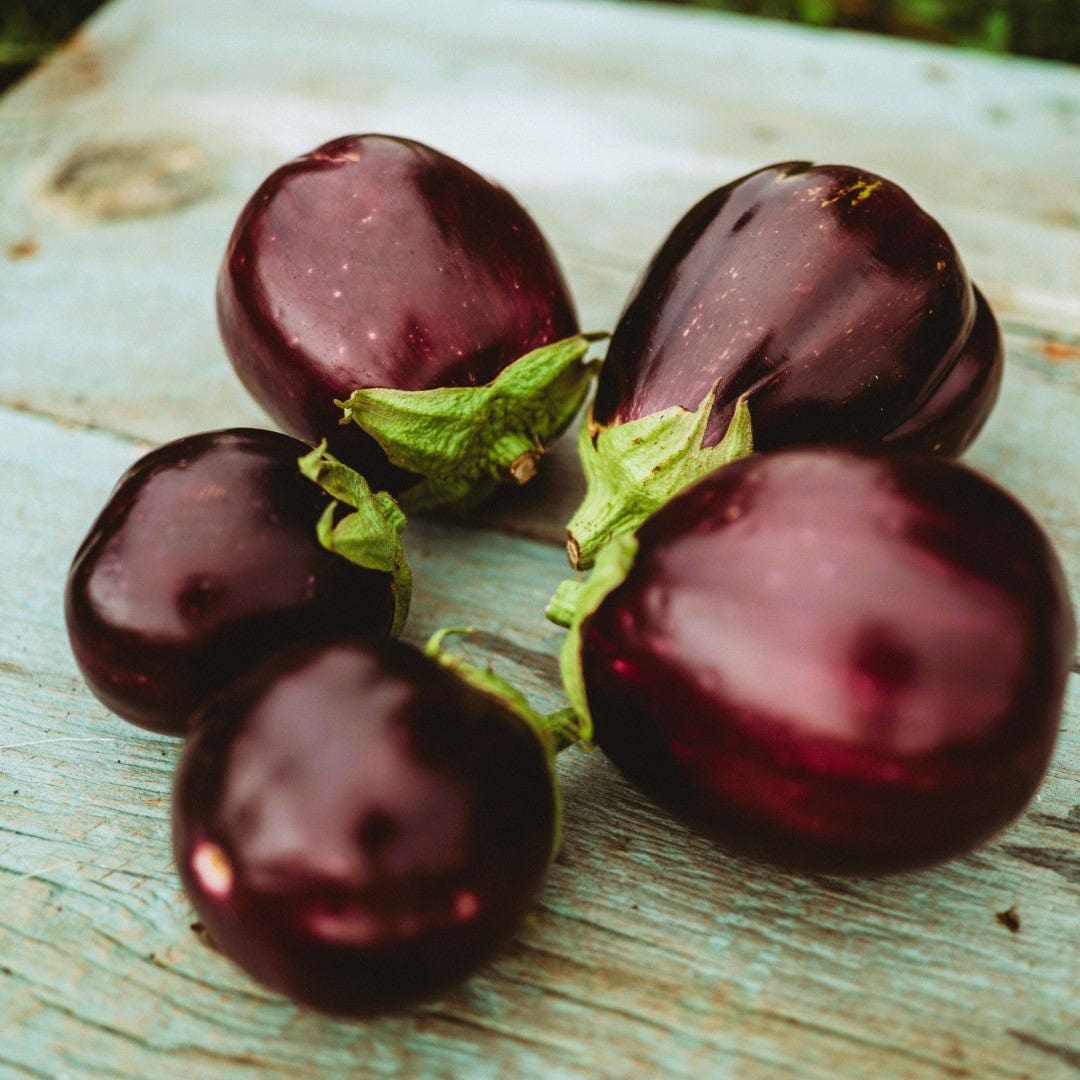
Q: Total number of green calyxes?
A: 5